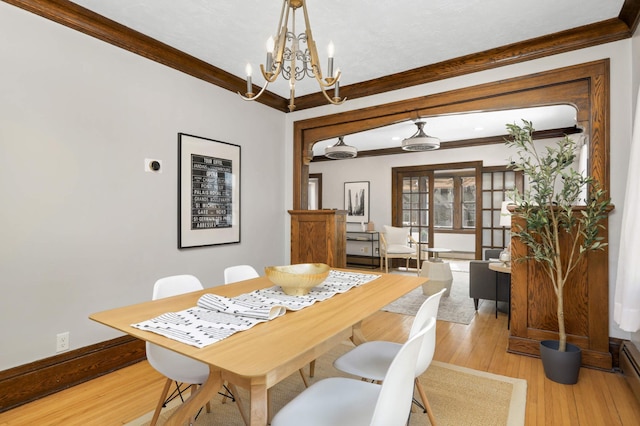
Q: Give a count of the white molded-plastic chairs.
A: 4